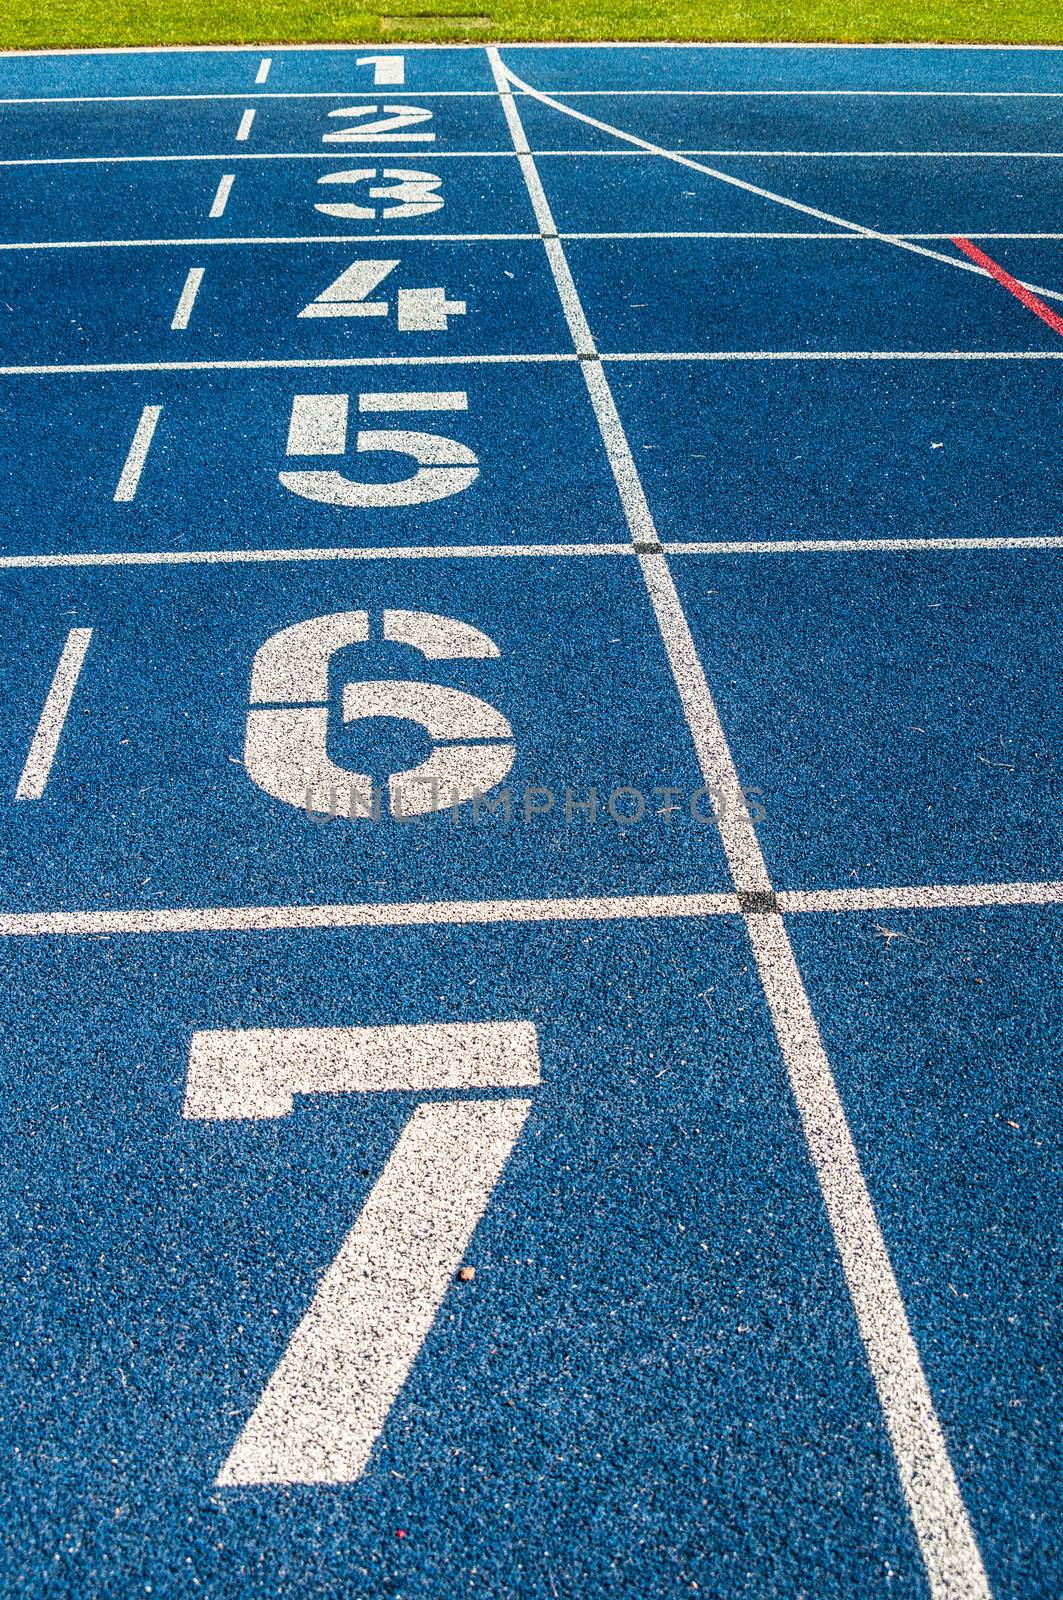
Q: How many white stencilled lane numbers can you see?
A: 7